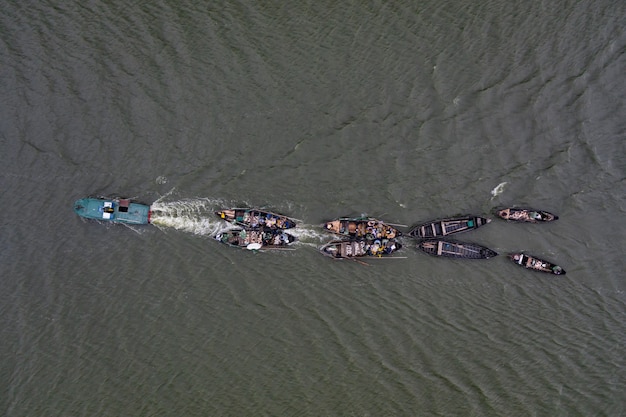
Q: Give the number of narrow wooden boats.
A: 8